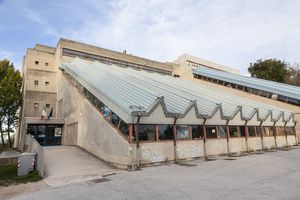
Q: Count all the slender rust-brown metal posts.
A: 9